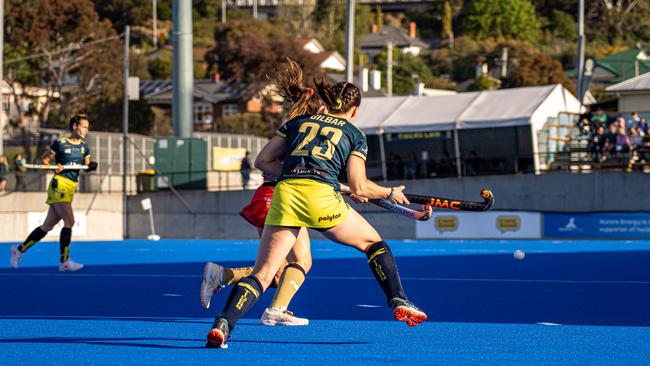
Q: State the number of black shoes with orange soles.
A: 2